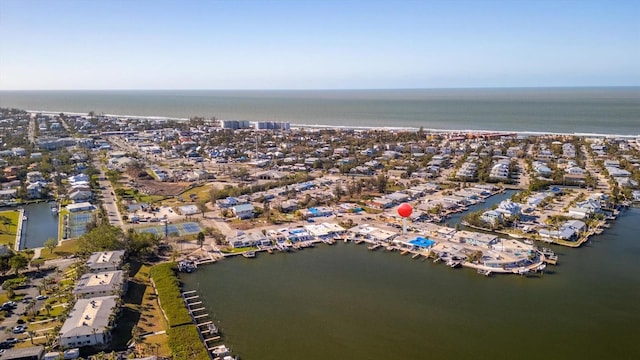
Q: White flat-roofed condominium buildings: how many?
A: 3